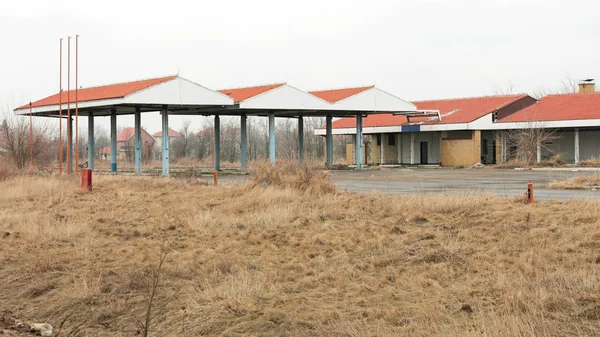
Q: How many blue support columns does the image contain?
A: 11